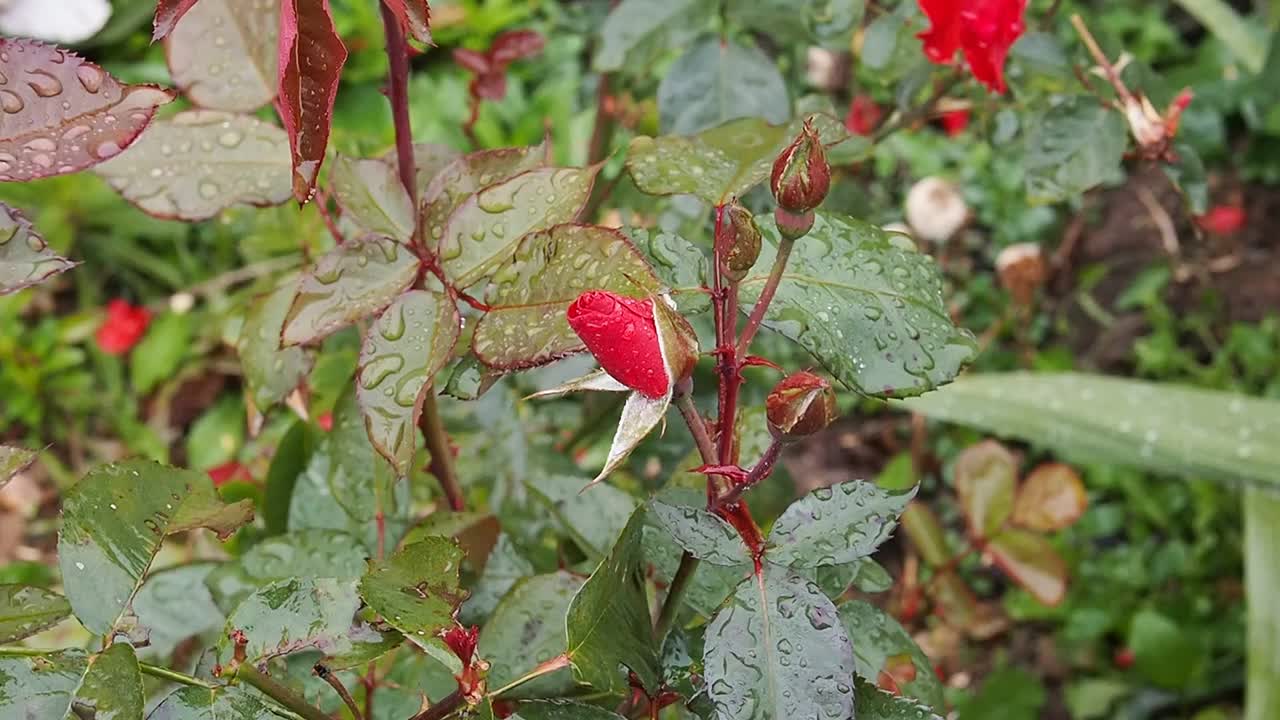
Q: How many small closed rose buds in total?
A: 3